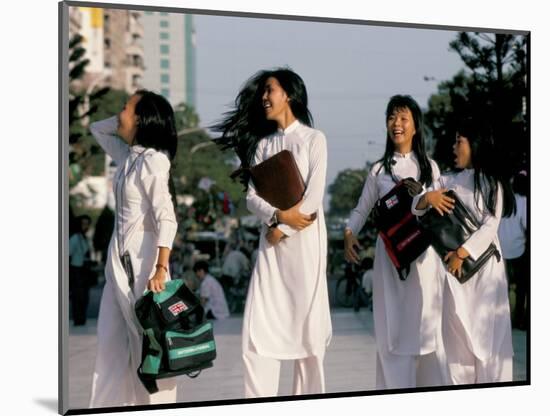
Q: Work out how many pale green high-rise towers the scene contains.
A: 1